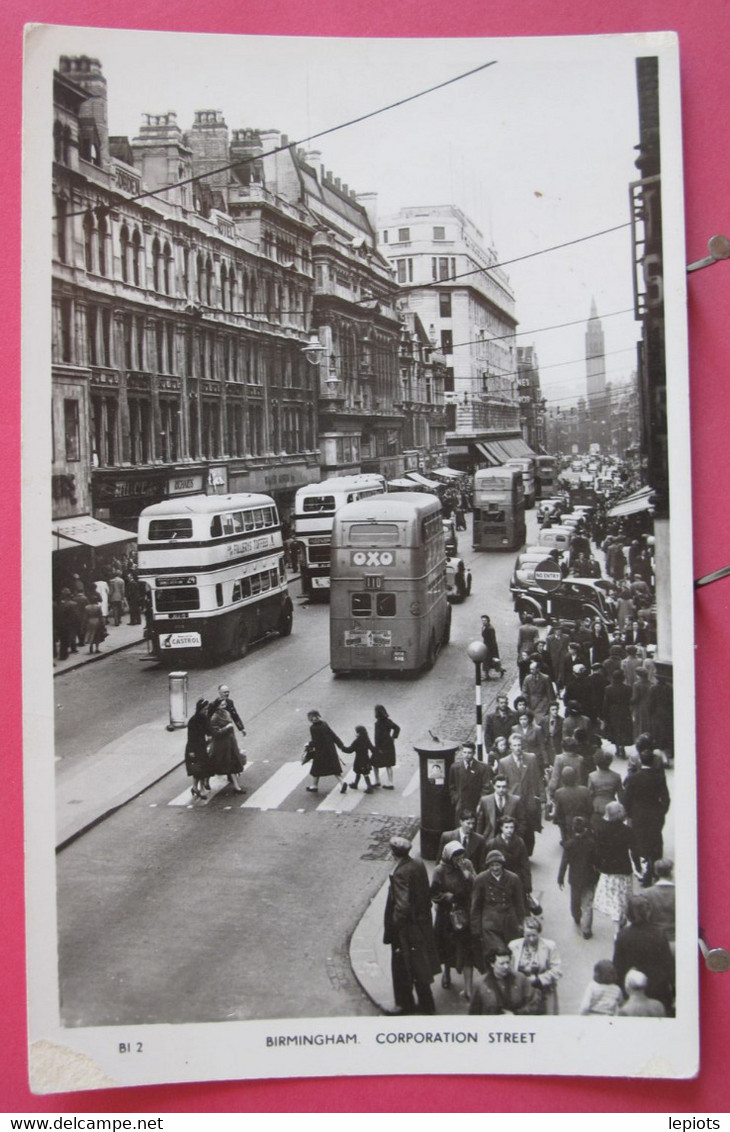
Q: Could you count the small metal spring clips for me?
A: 3